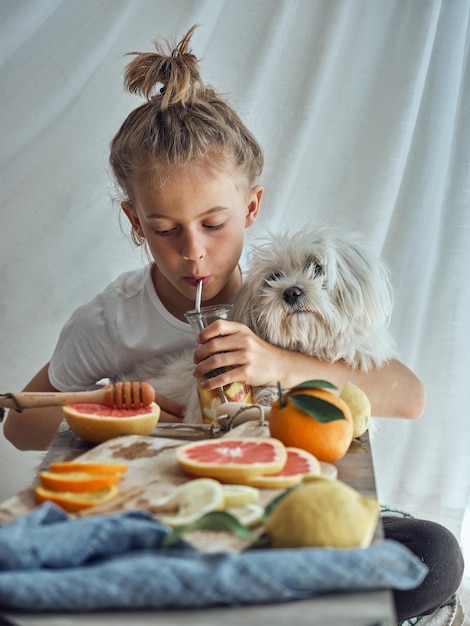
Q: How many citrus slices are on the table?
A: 8